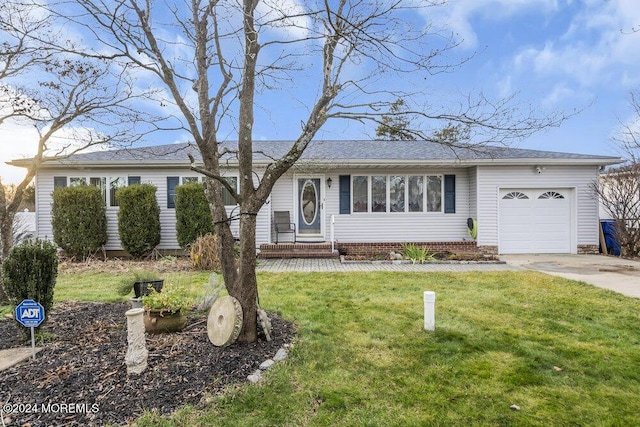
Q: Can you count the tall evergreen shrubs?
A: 3